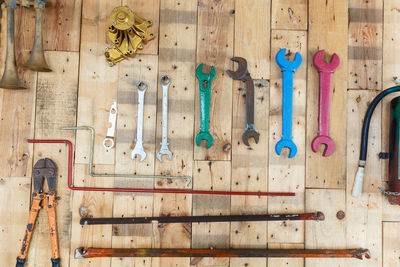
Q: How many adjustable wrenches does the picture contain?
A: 0